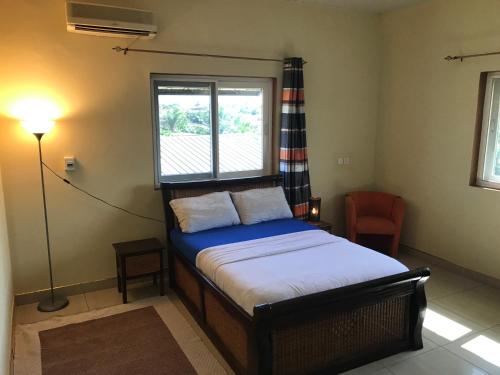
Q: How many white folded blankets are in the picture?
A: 1